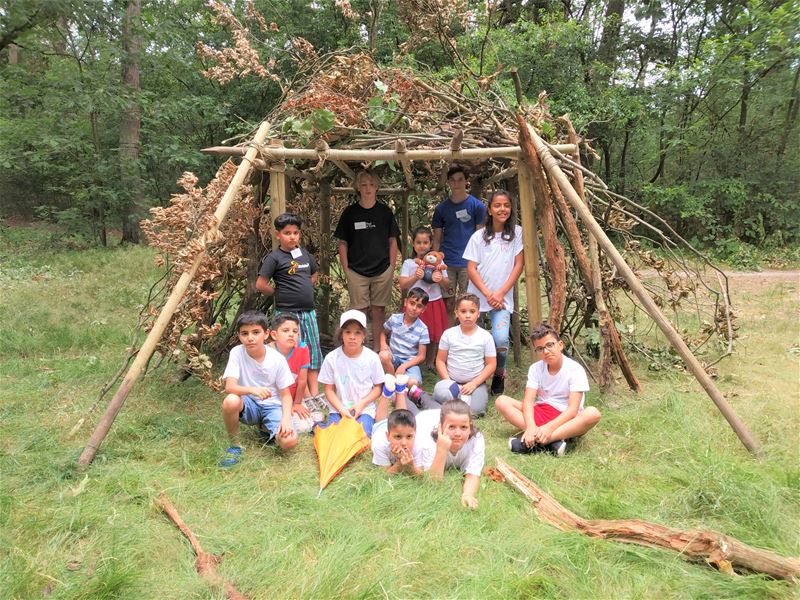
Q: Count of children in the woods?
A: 13